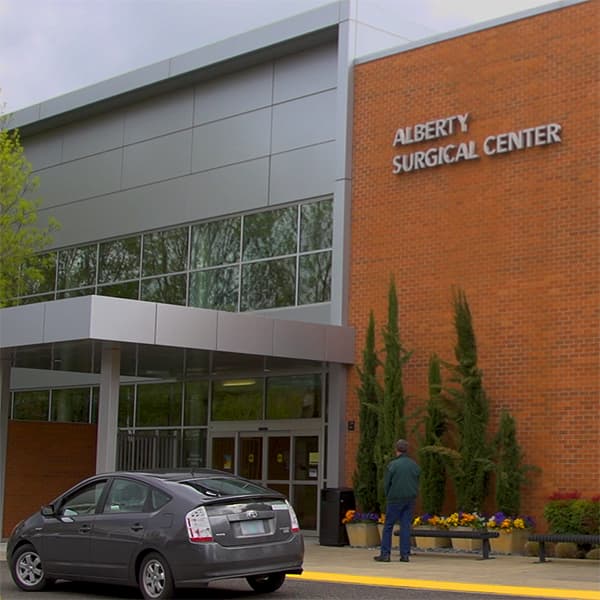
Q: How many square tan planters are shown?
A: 5